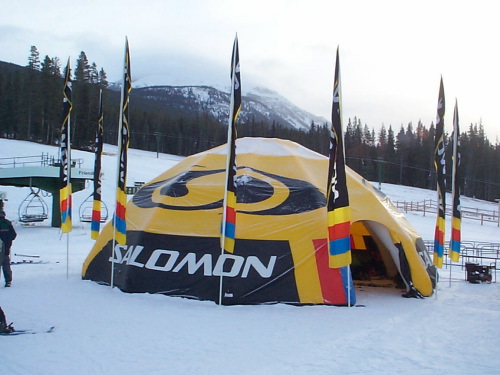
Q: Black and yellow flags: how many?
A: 7